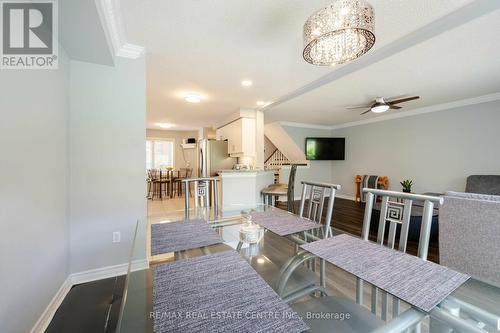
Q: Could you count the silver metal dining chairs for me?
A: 3